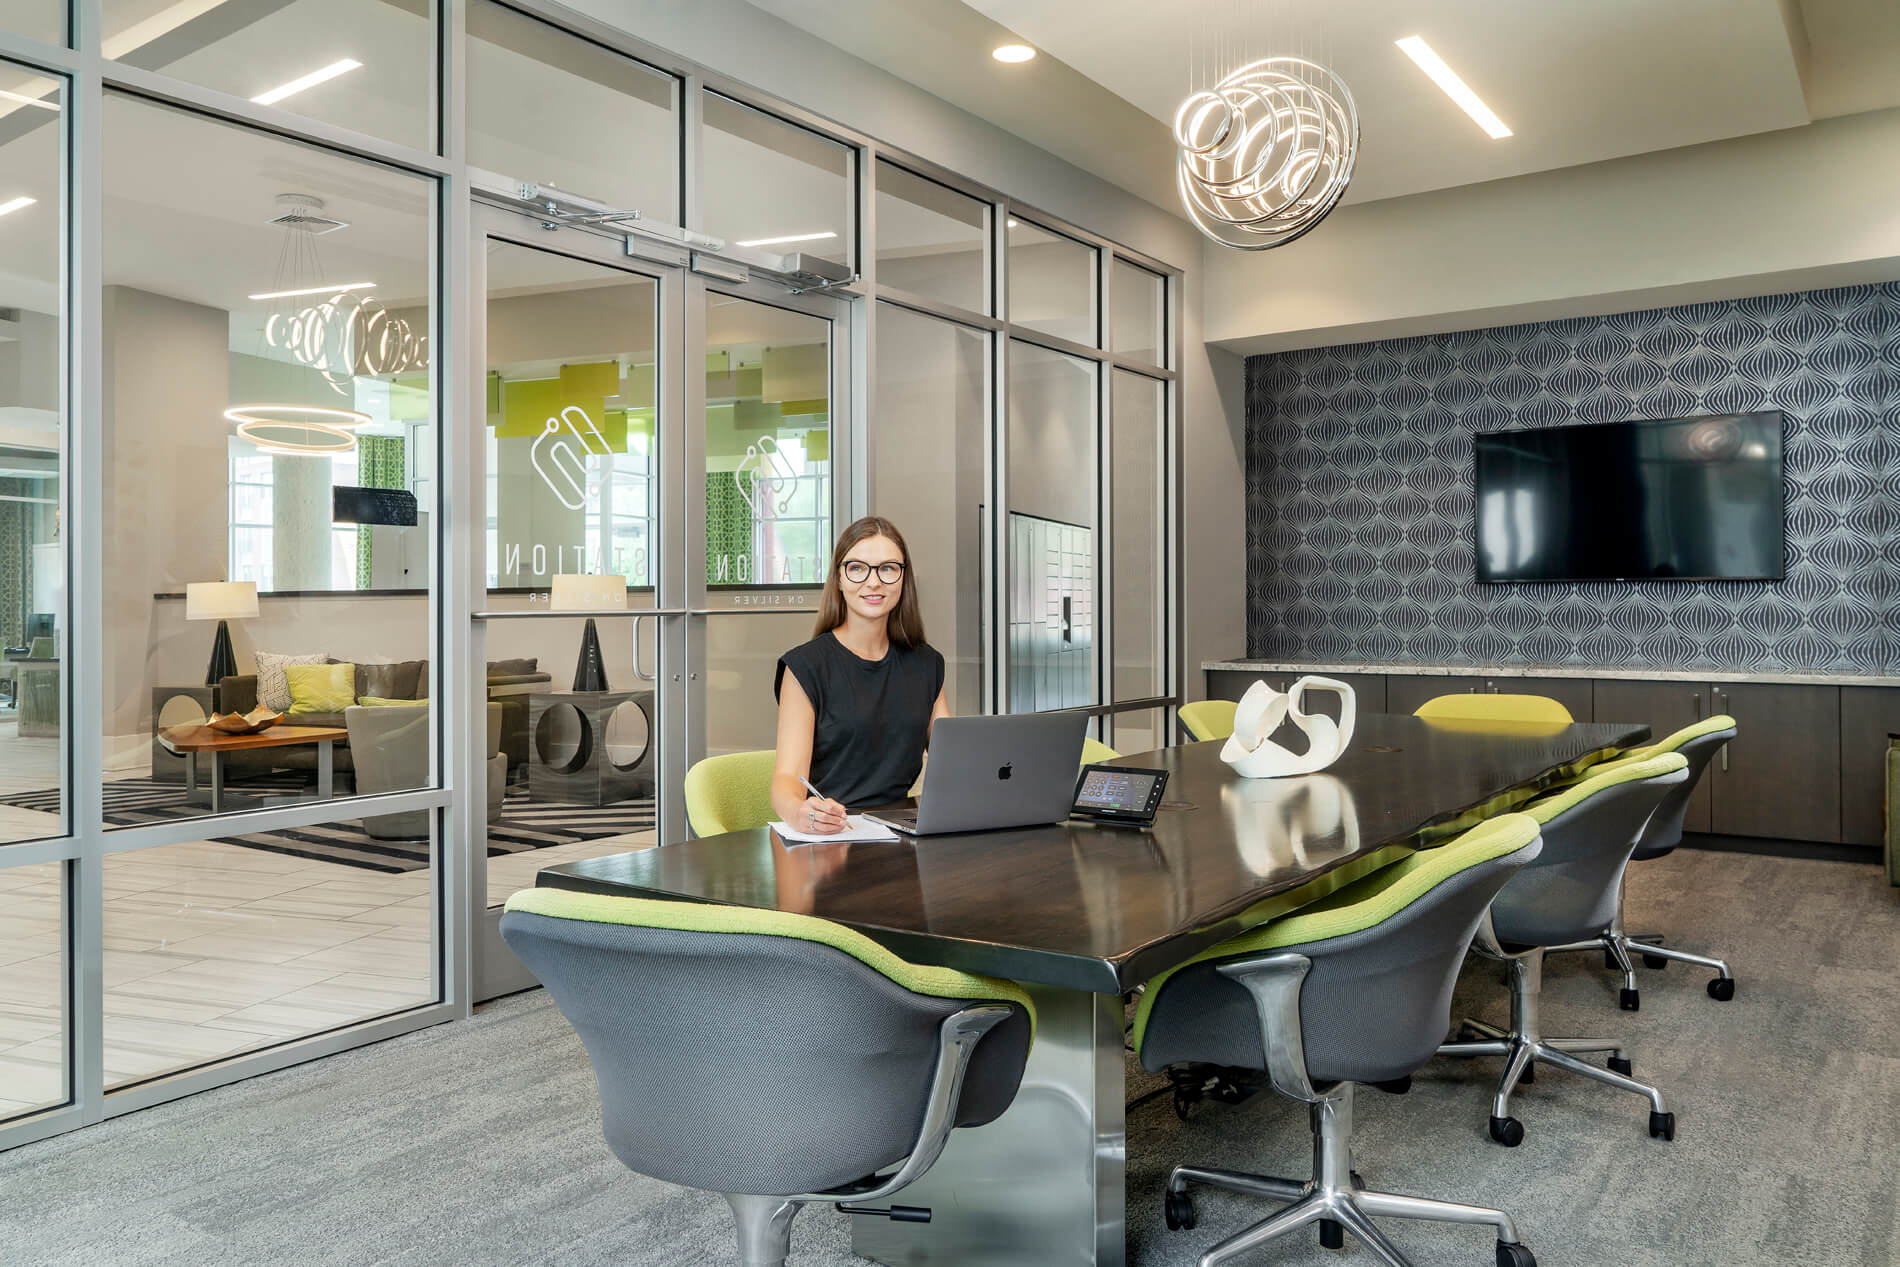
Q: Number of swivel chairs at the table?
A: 8